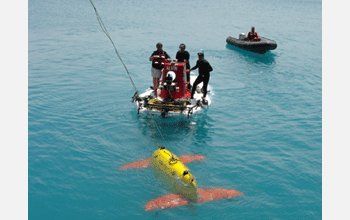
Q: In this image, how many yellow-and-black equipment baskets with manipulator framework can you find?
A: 1